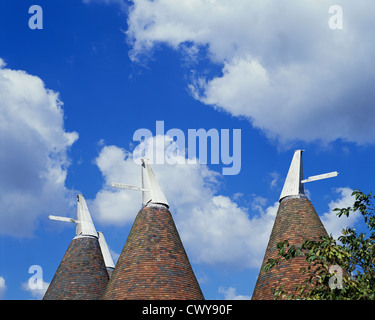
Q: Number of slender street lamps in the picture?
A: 0